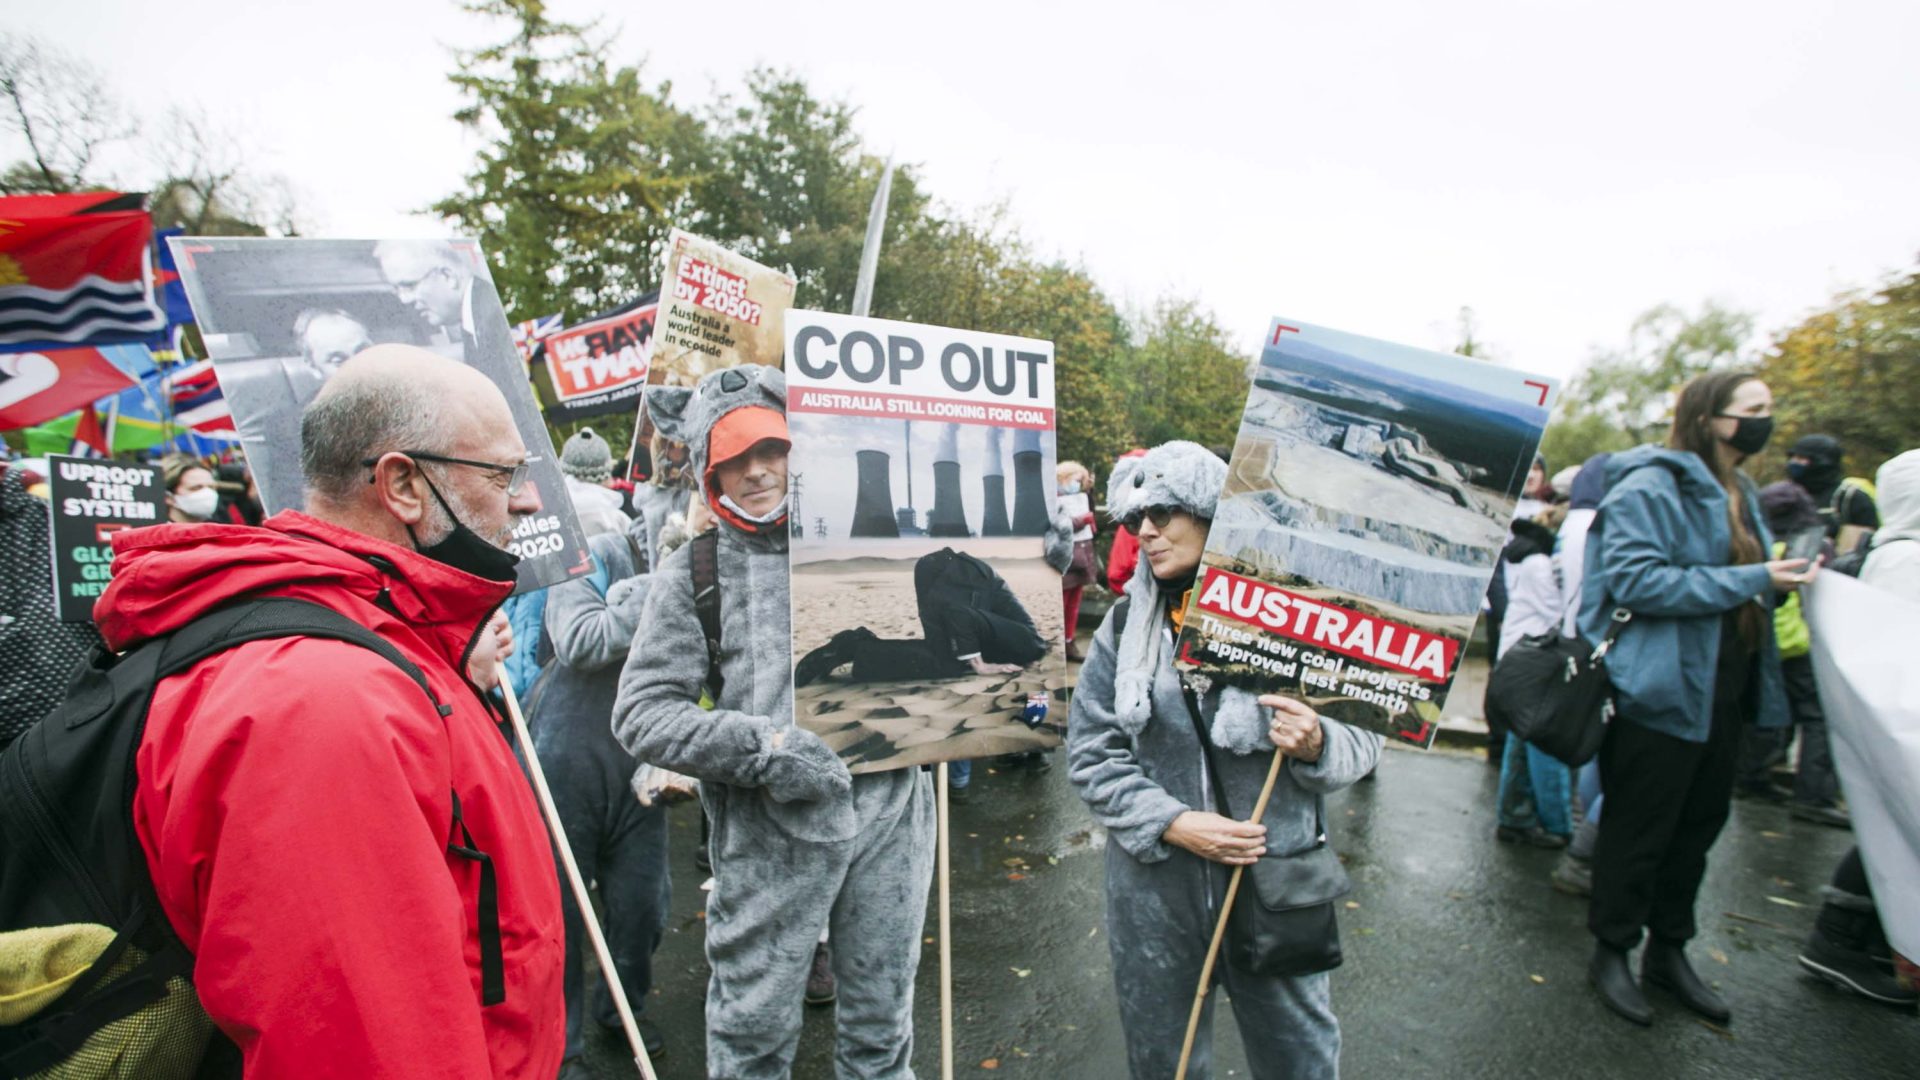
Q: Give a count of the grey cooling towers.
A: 4